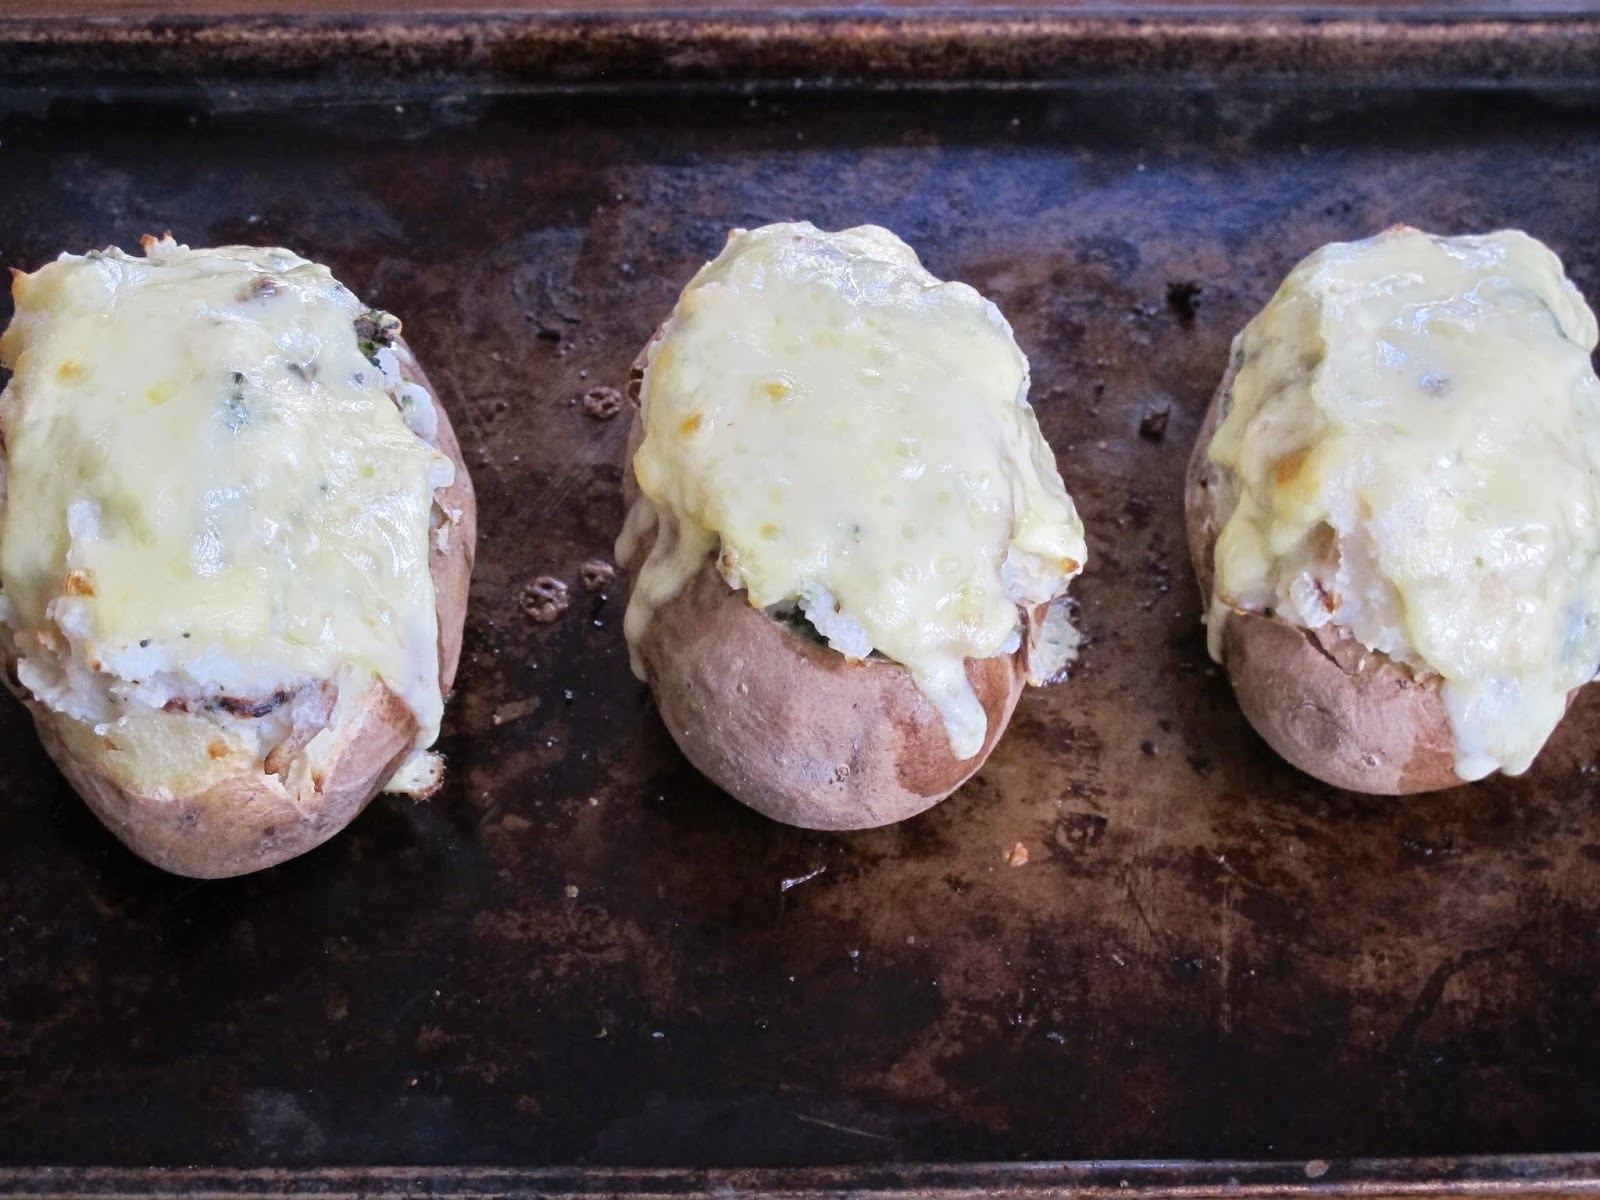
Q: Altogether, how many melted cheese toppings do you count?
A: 3